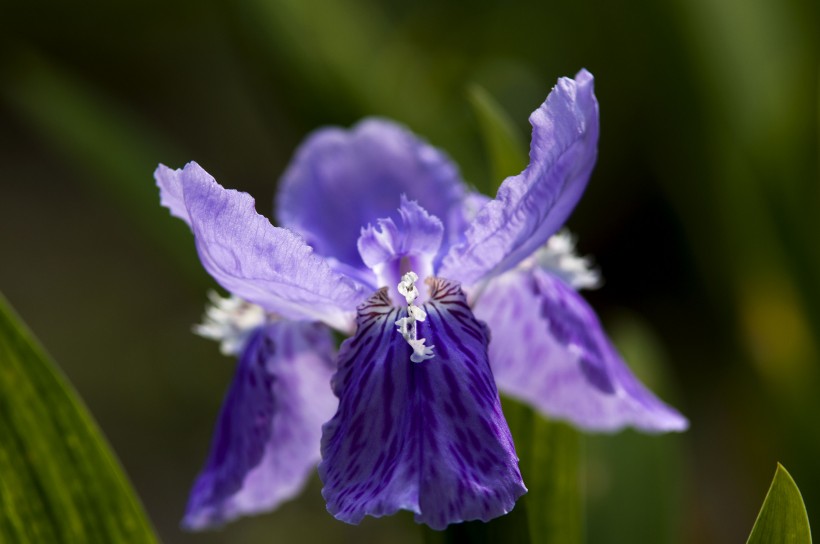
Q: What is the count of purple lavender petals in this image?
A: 6